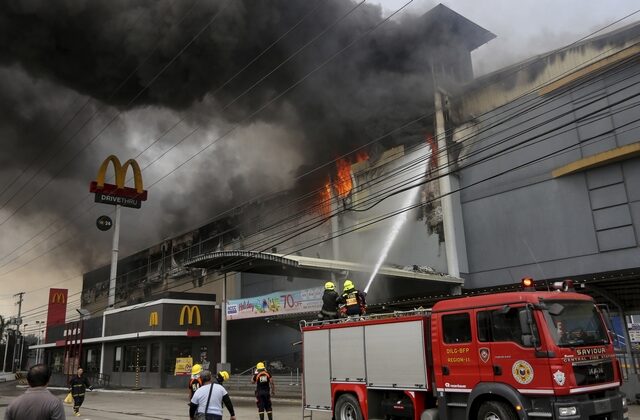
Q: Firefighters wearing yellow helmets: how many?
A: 5